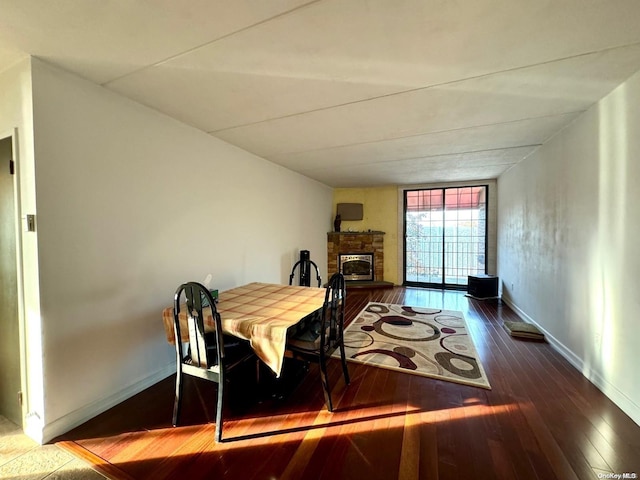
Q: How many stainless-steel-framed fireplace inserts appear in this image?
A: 1